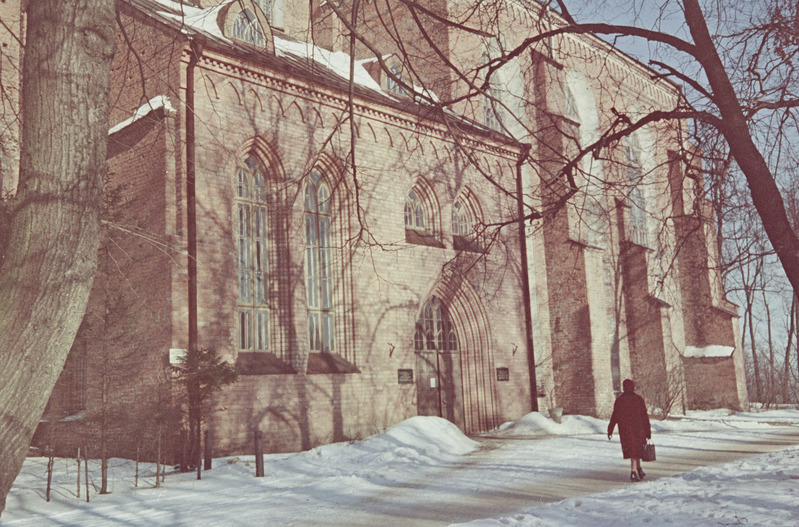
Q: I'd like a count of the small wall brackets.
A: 2